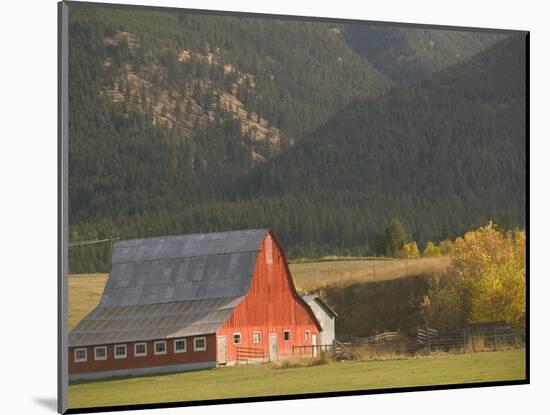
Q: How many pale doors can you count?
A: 3